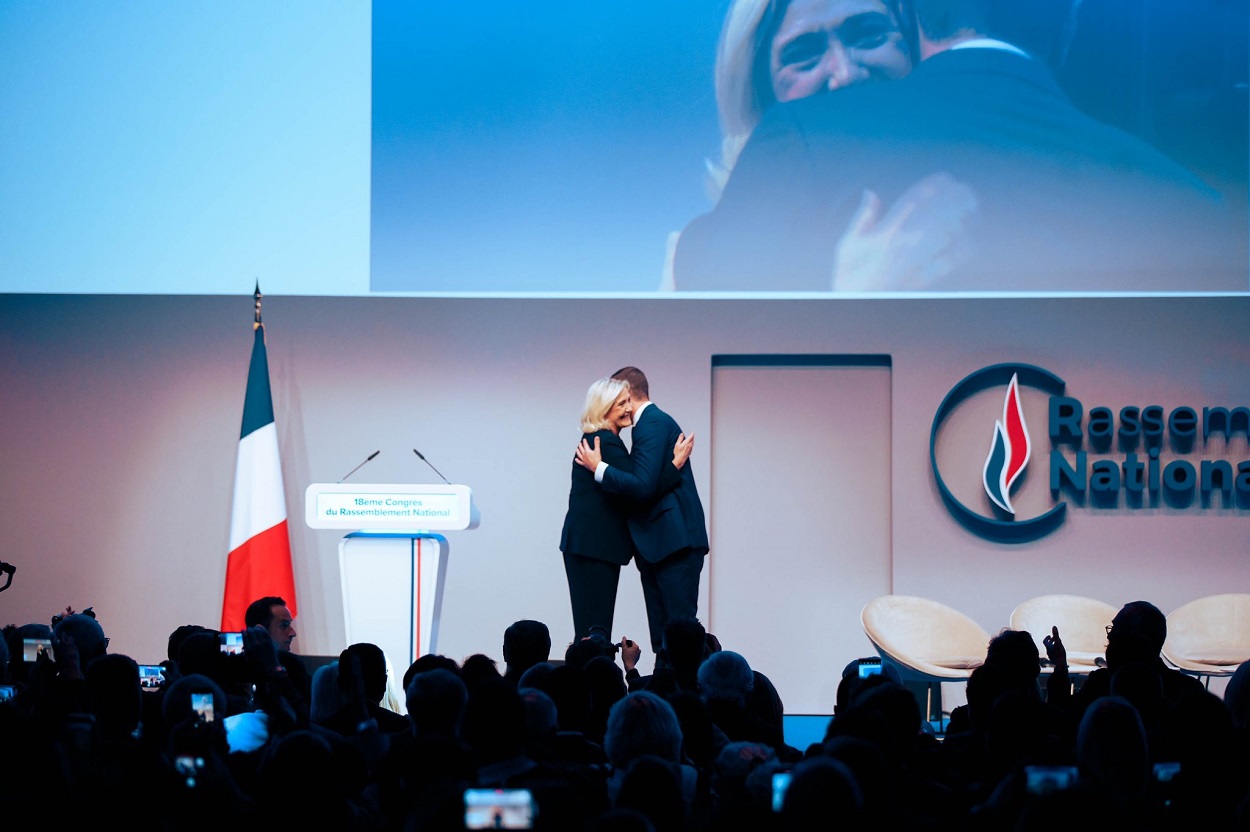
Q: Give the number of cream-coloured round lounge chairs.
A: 3